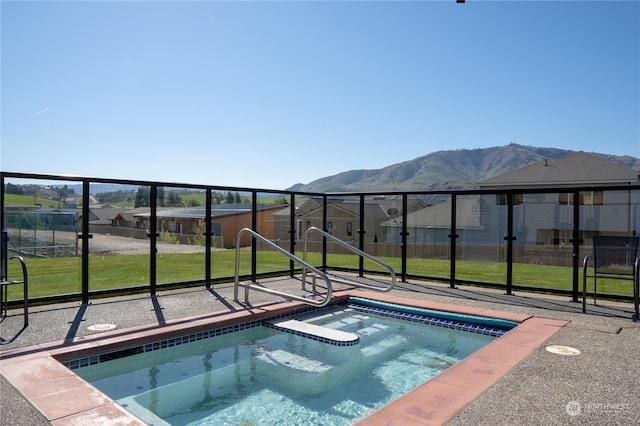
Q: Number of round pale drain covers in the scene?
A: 2